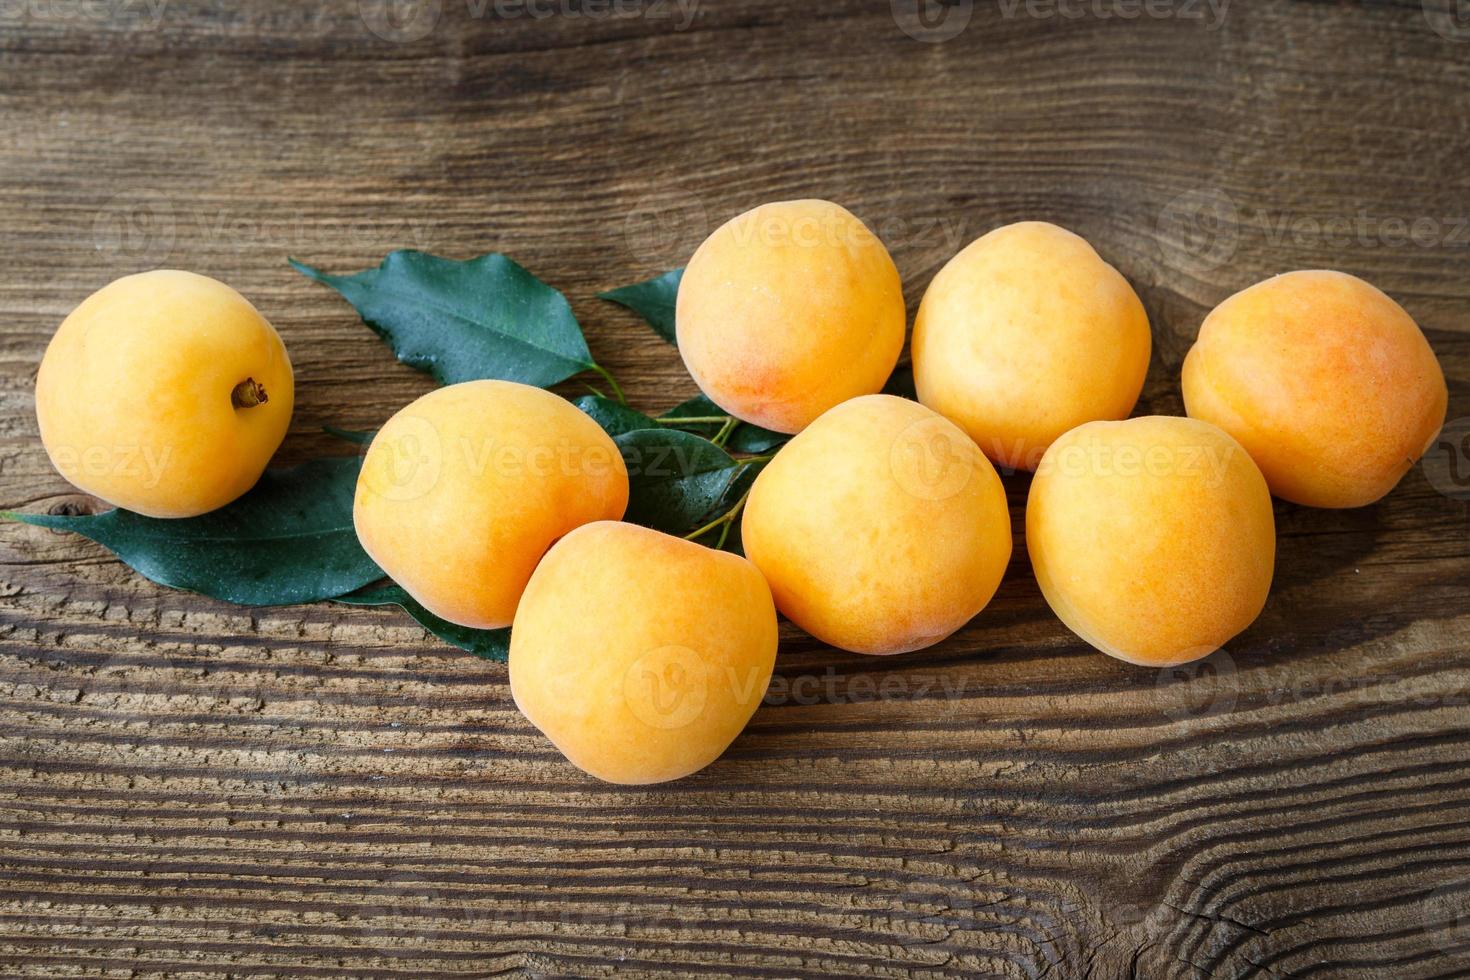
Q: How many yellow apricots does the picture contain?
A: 8